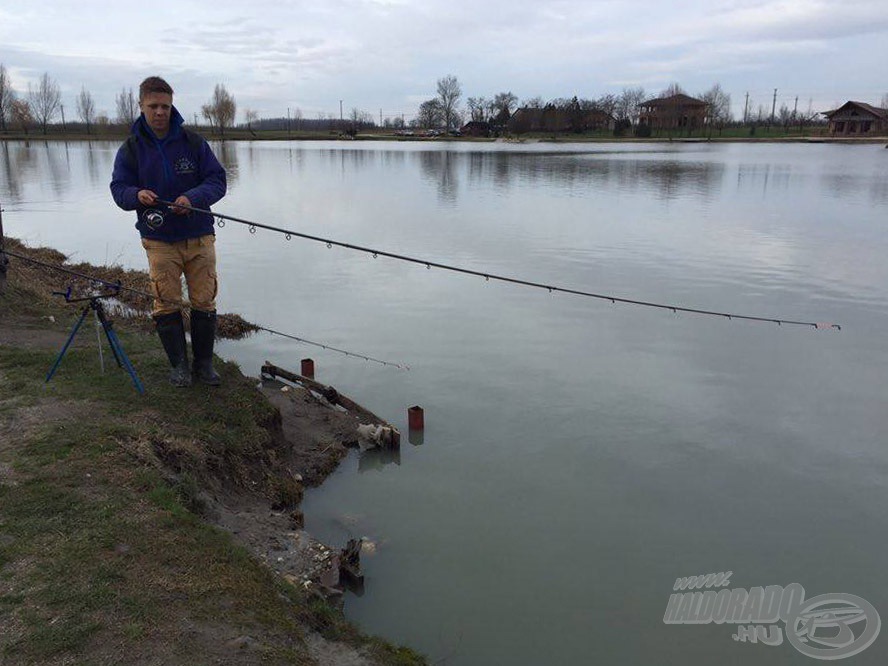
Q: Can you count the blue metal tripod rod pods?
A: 1